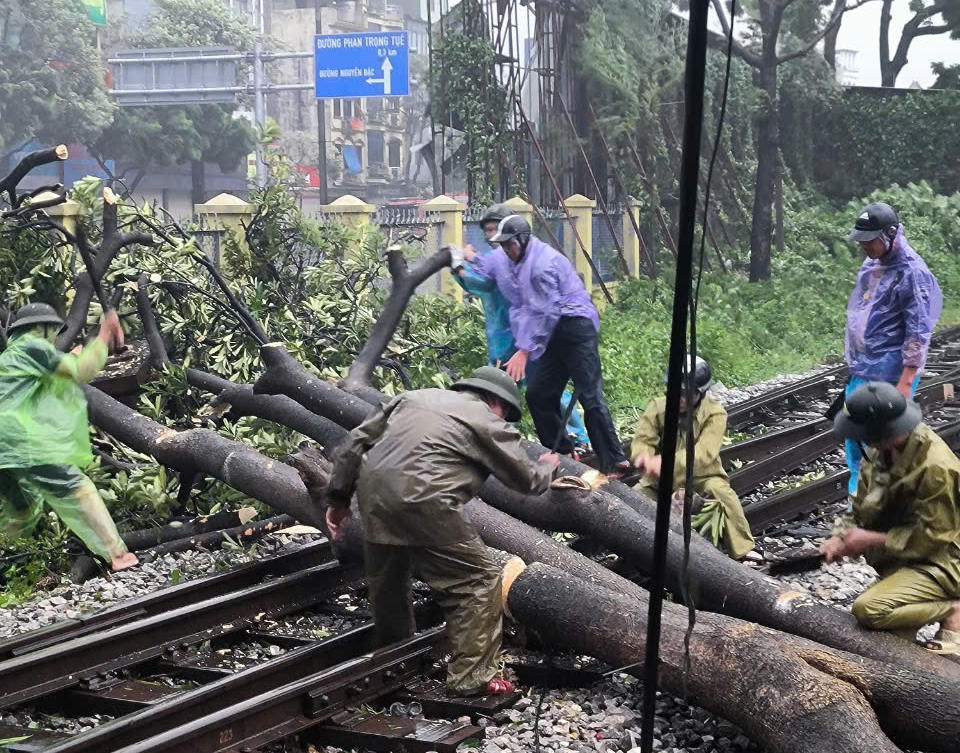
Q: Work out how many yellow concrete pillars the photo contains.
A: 7